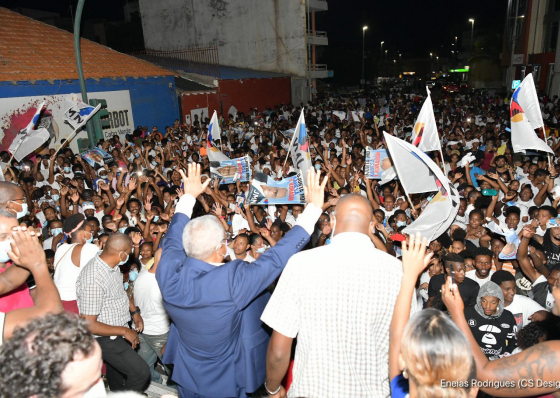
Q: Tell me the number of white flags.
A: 7